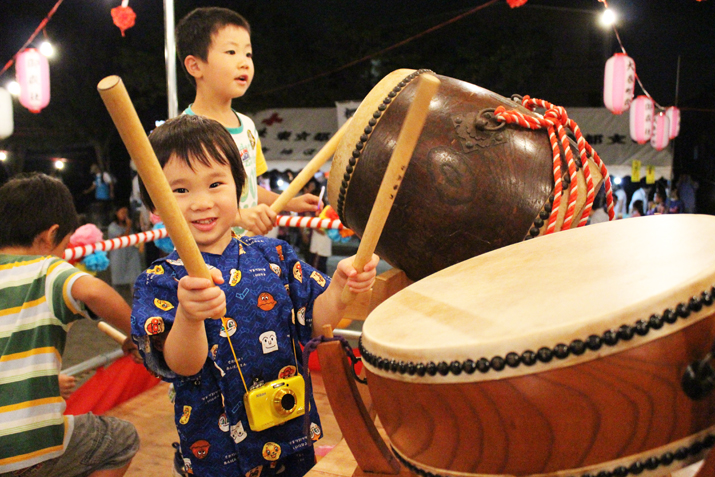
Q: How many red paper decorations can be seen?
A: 2